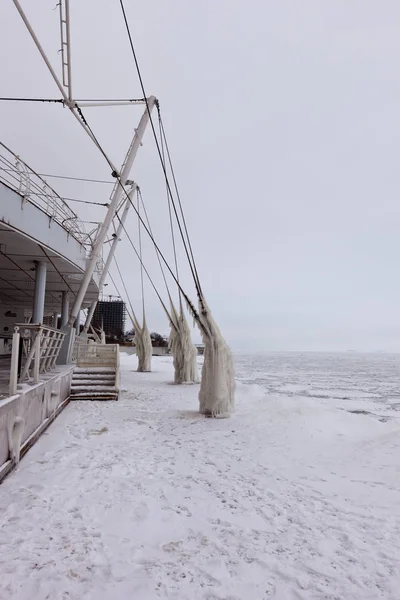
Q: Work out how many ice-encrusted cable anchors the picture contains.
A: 3